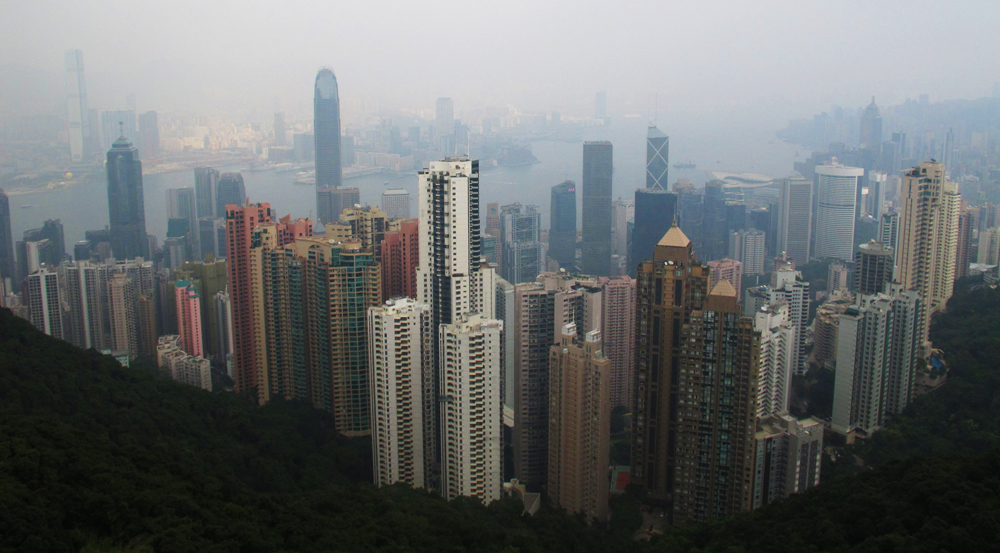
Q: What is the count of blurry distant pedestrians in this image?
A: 0